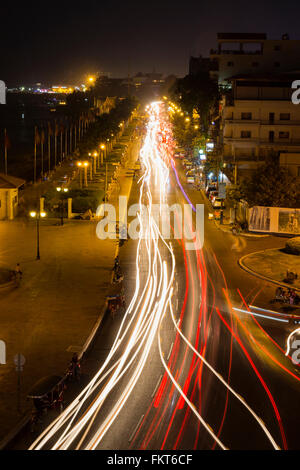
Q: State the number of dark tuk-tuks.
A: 1